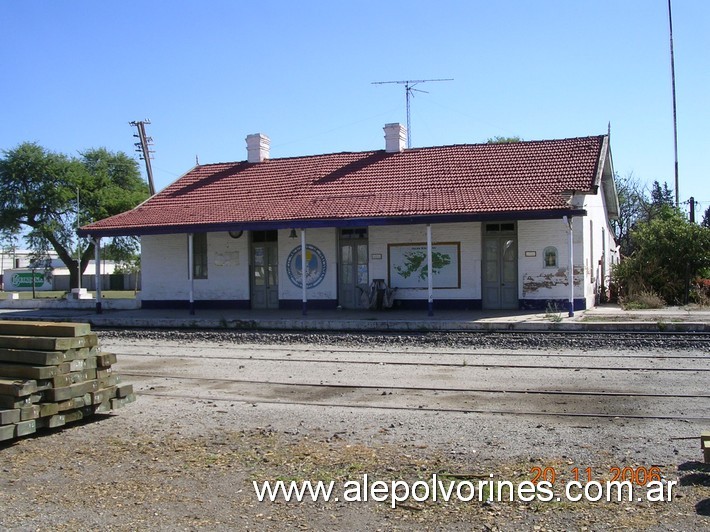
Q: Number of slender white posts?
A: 5